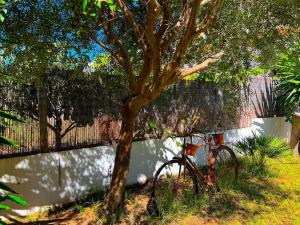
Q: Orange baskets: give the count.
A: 2